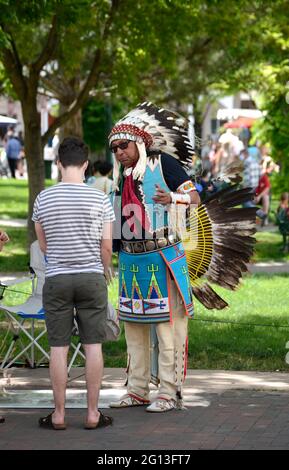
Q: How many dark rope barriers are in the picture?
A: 1